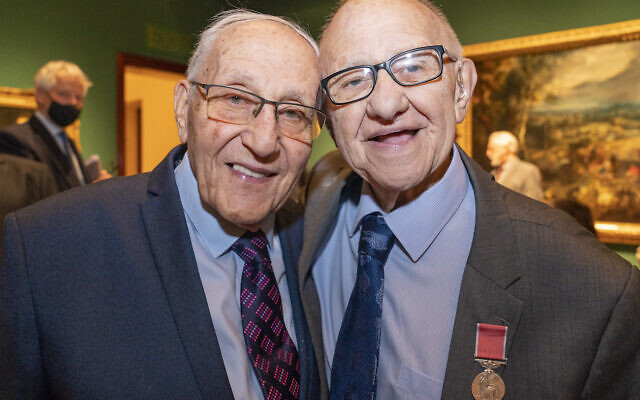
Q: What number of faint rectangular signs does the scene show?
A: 1